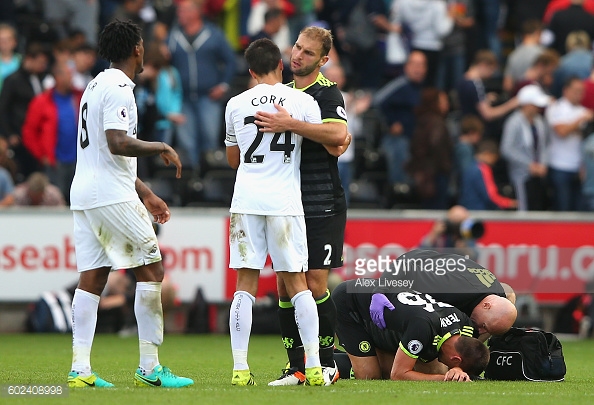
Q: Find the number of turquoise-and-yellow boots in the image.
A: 2